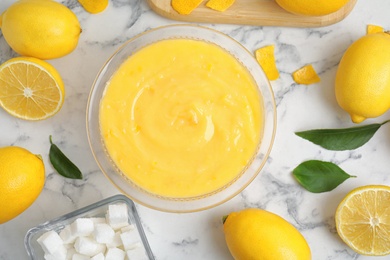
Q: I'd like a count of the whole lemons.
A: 5